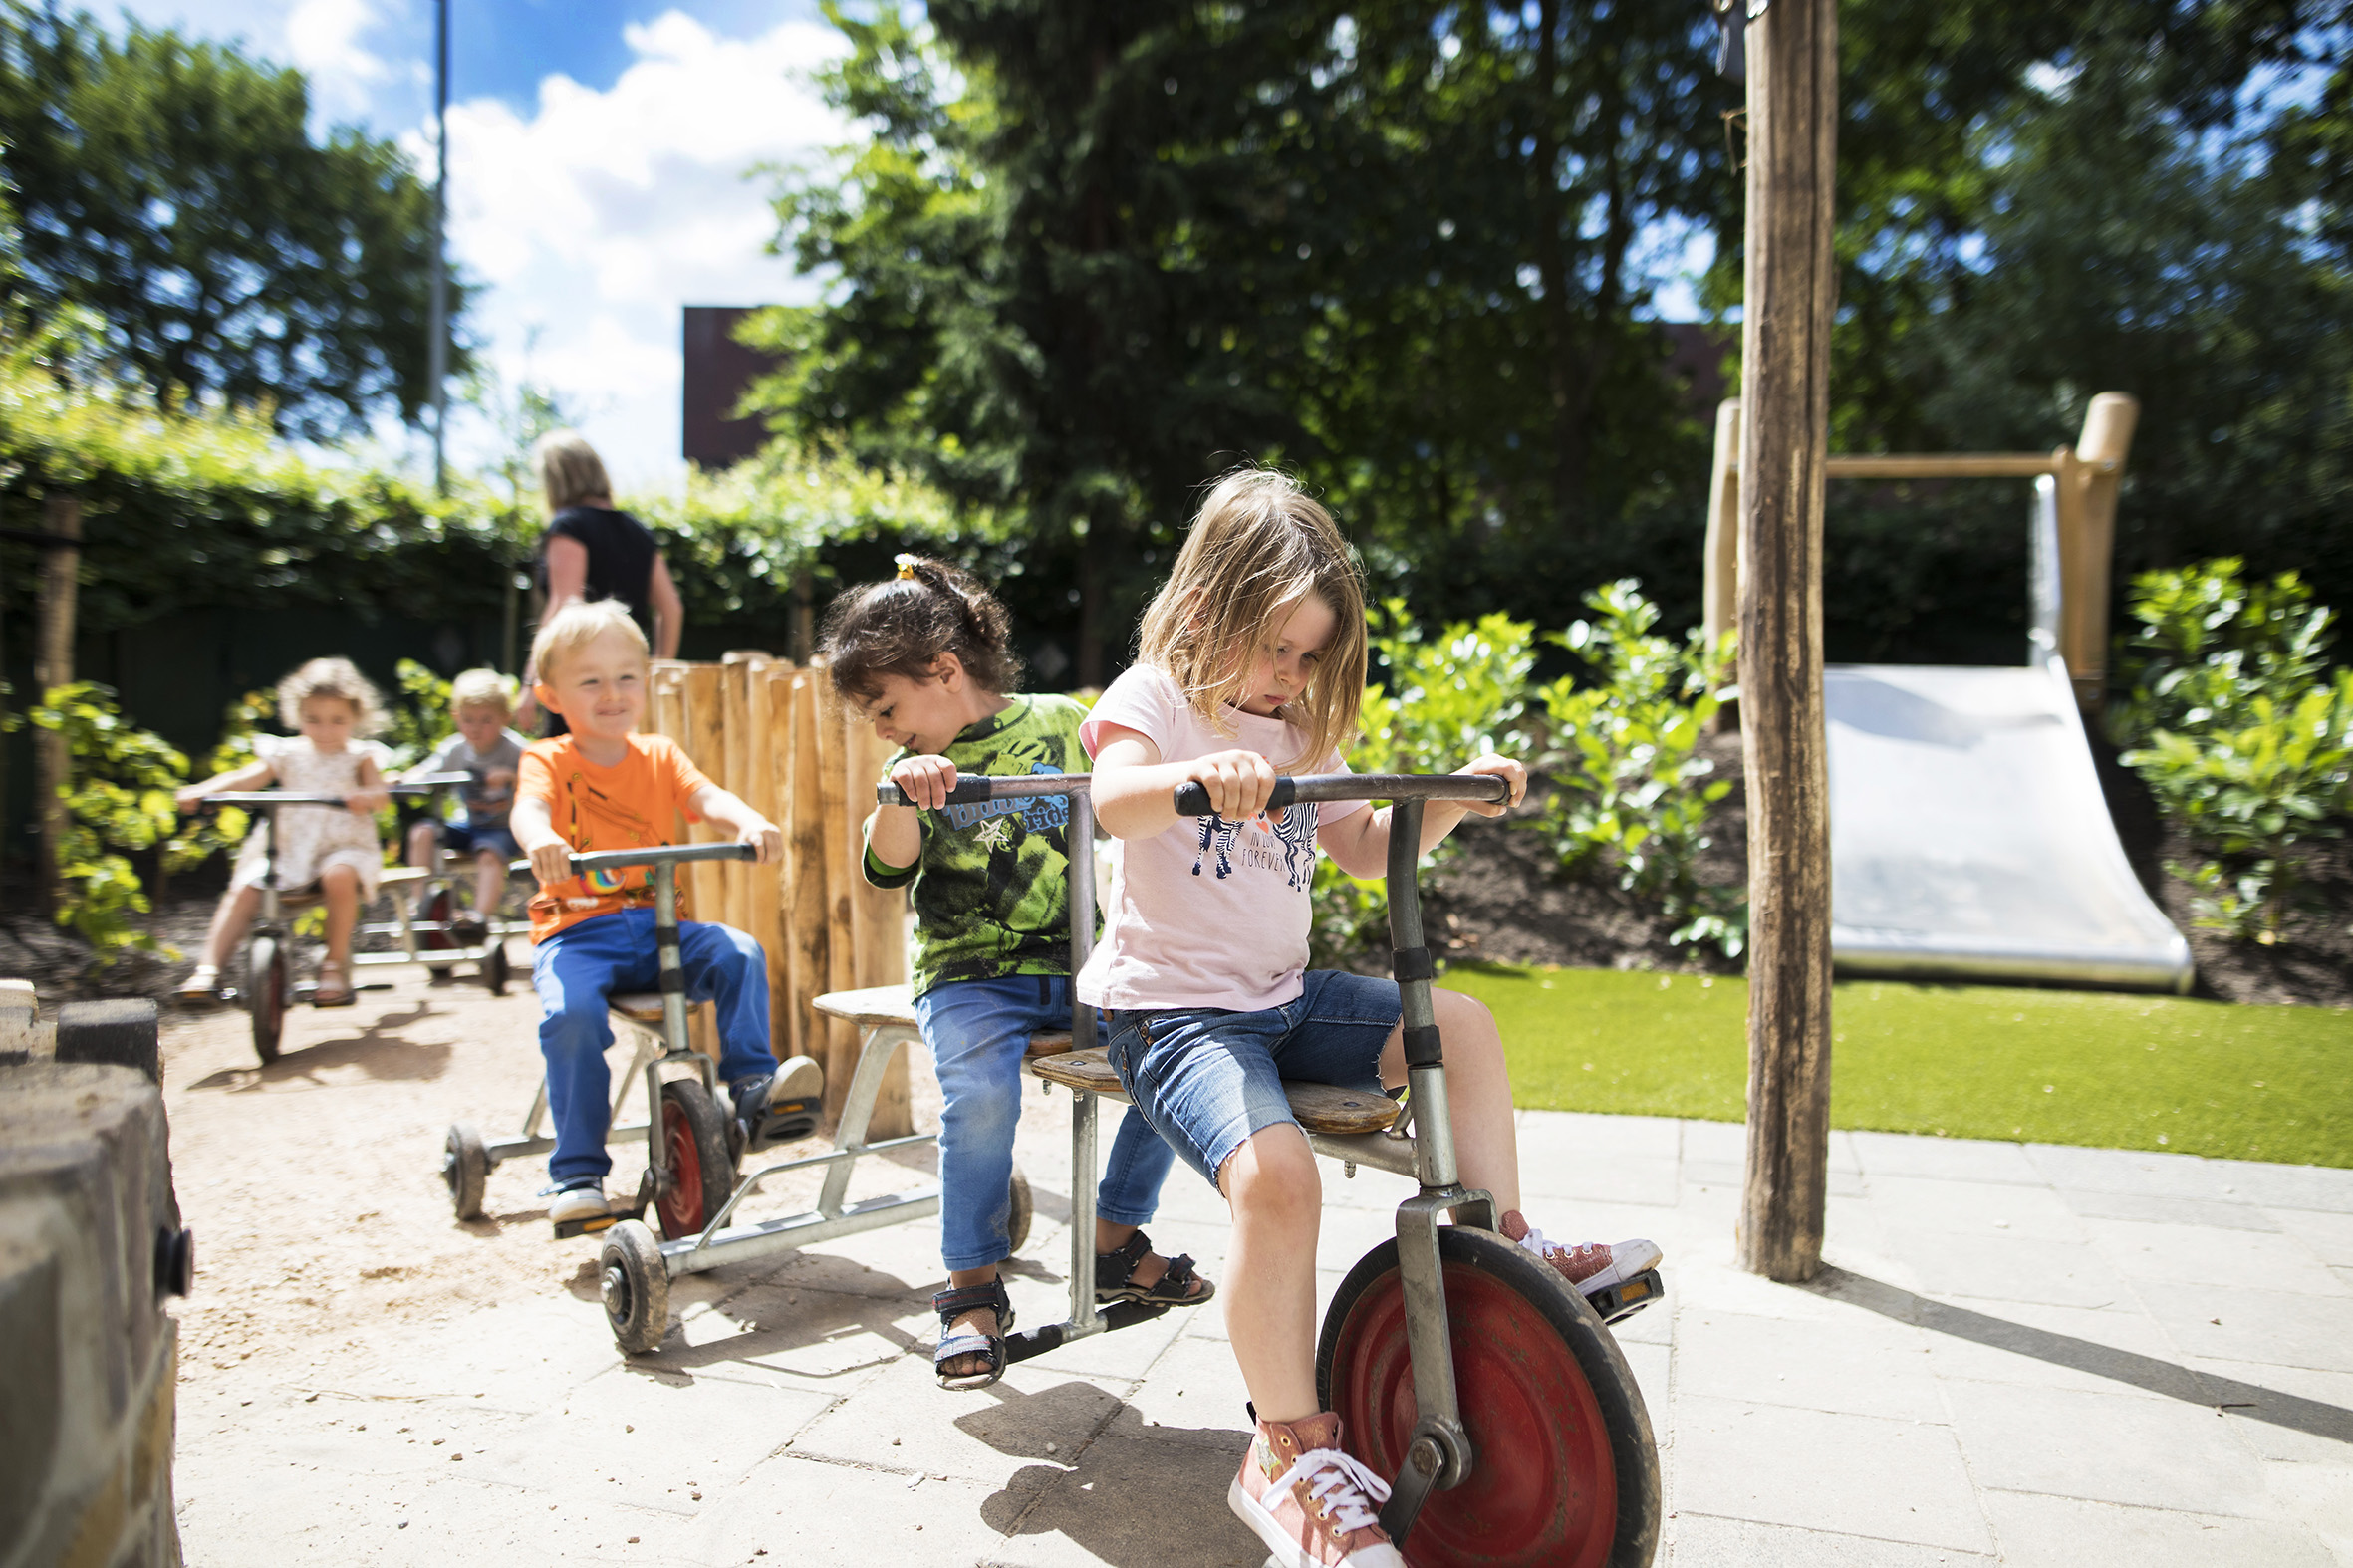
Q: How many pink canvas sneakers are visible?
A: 2